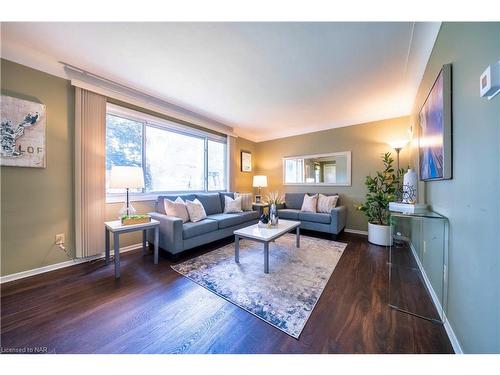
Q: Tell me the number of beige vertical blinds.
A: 2